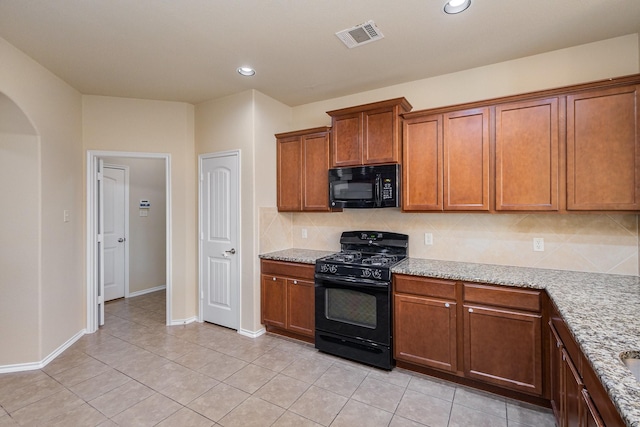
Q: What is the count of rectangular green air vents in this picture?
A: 0